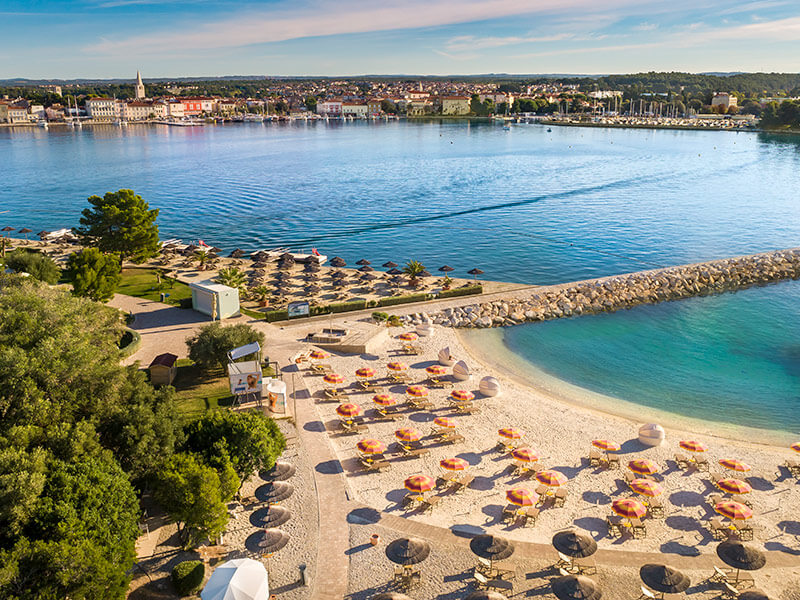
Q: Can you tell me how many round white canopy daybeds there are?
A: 5